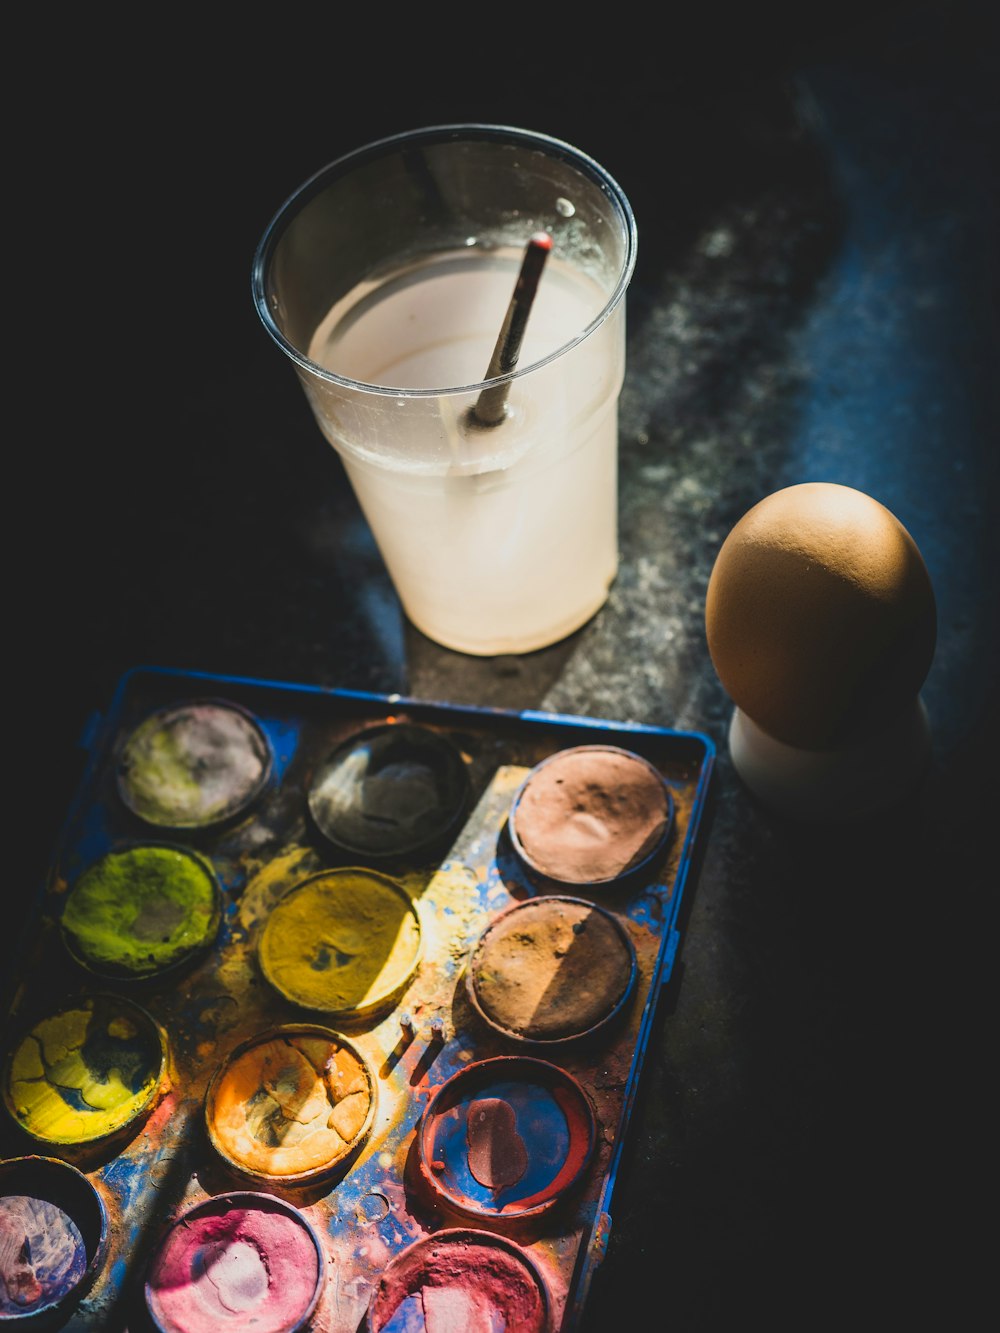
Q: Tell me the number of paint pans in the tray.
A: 12